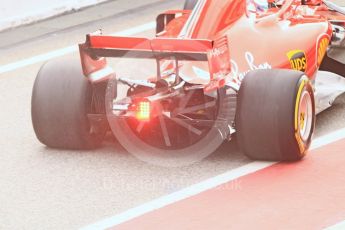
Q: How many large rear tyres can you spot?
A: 2